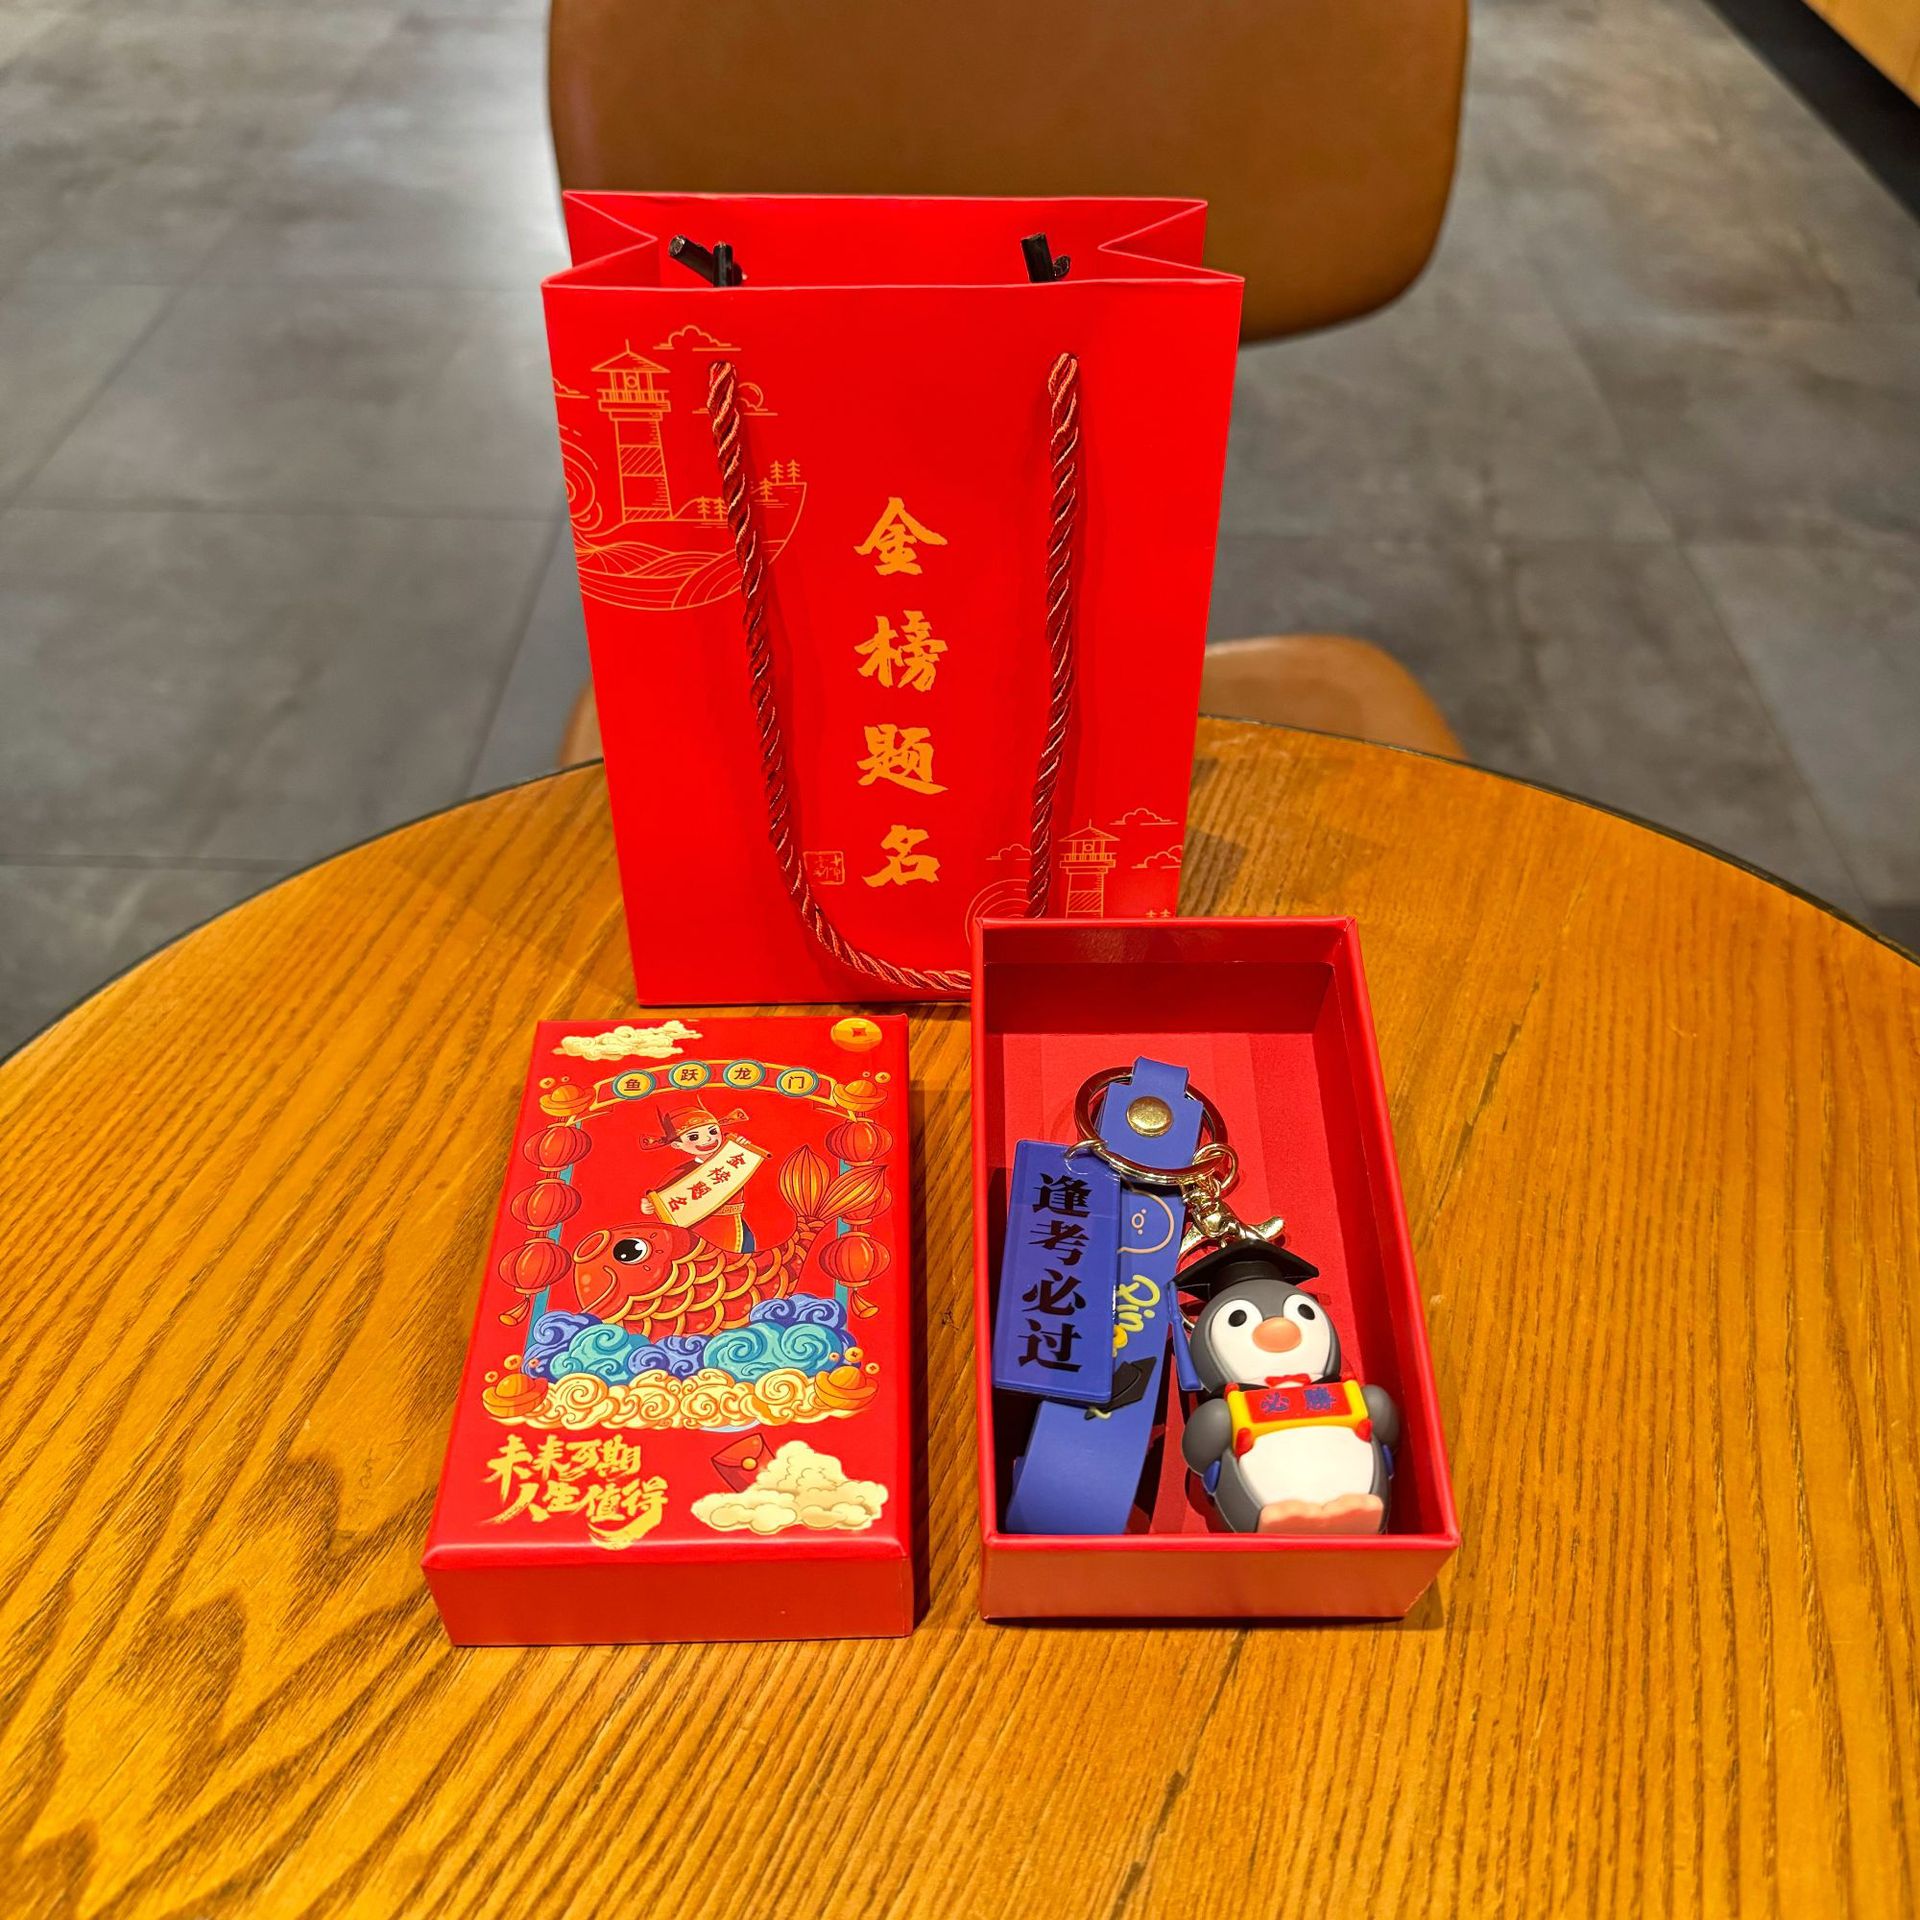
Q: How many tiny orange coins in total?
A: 10